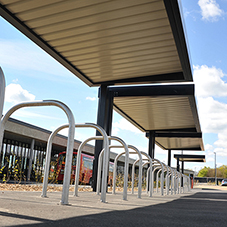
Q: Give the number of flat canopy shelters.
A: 4